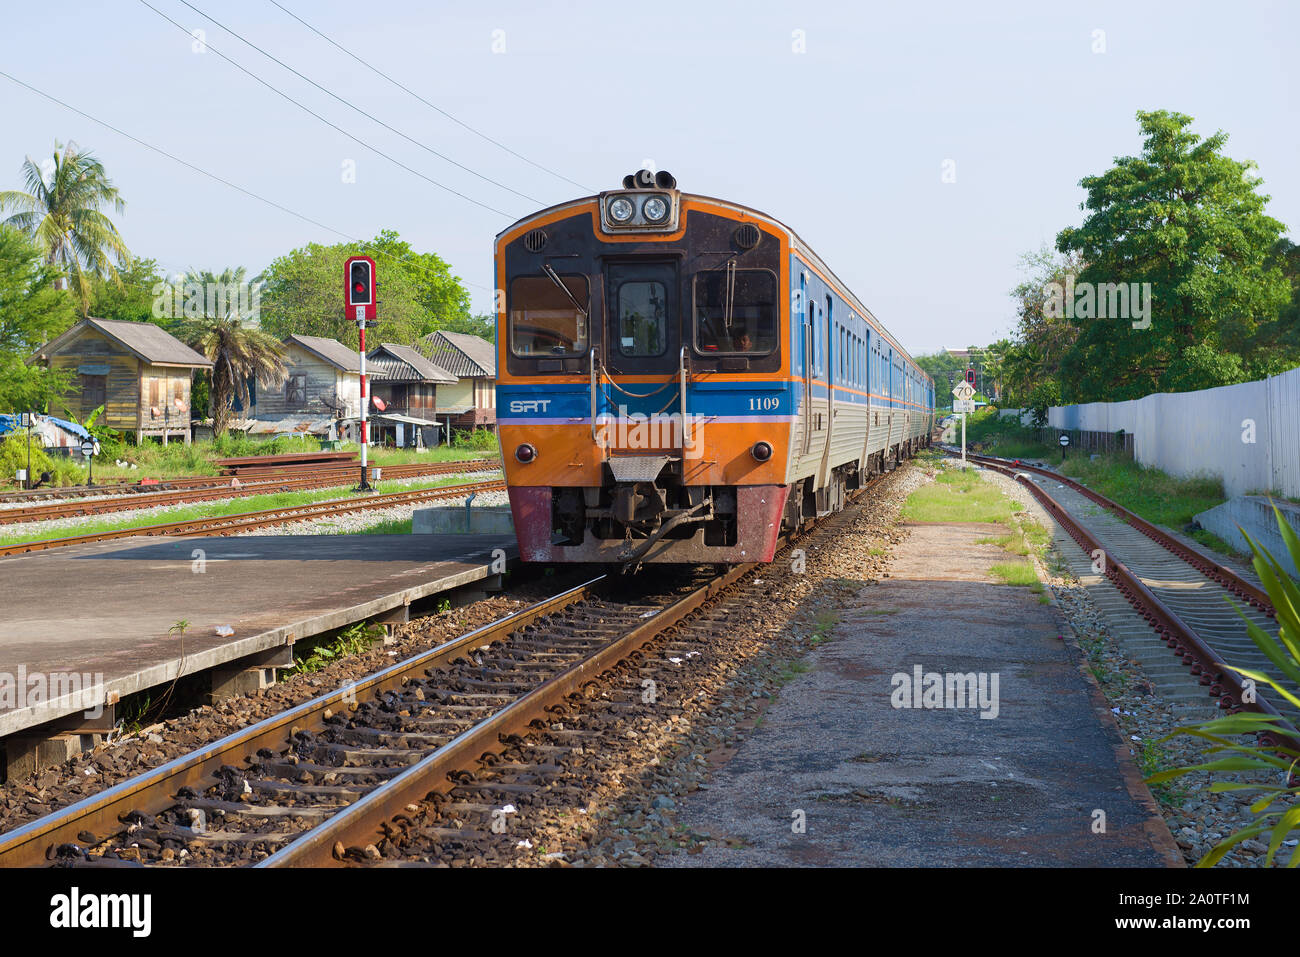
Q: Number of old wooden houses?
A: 4